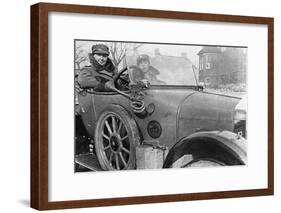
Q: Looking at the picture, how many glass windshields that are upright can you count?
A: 1